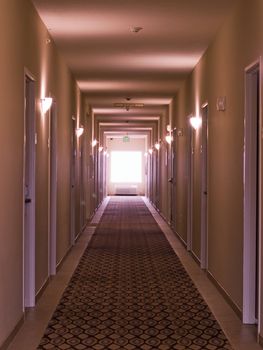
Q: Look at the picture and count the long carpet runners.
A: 1